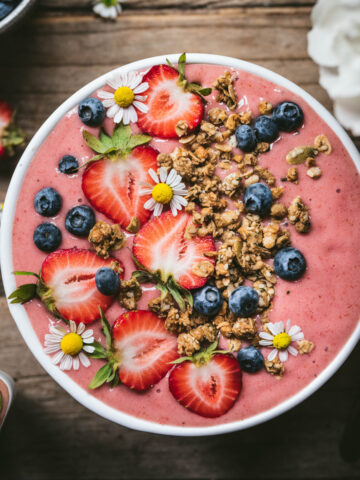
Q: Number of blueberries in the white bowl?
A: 14